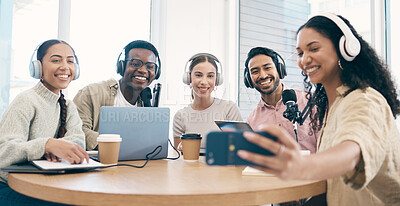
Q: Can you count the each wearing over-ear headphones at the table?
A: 5